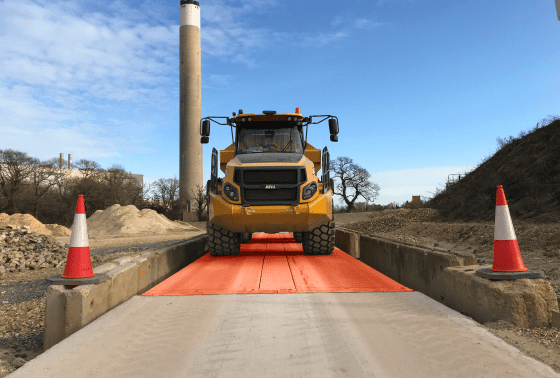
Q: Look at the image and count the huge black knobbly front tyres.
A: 2